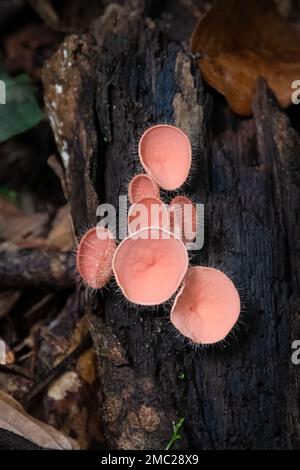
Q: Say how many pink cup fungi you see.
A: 7